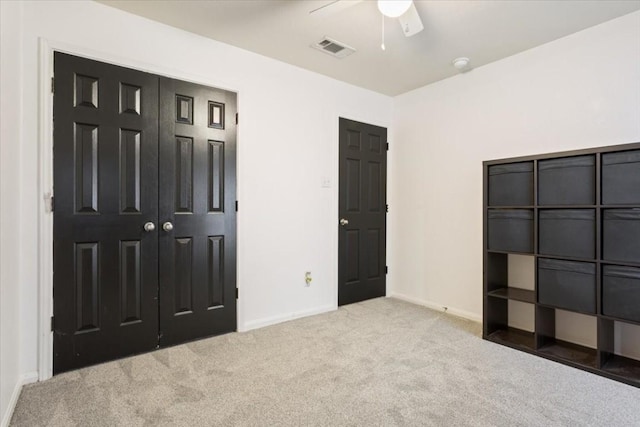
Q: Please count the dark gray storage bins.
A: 8